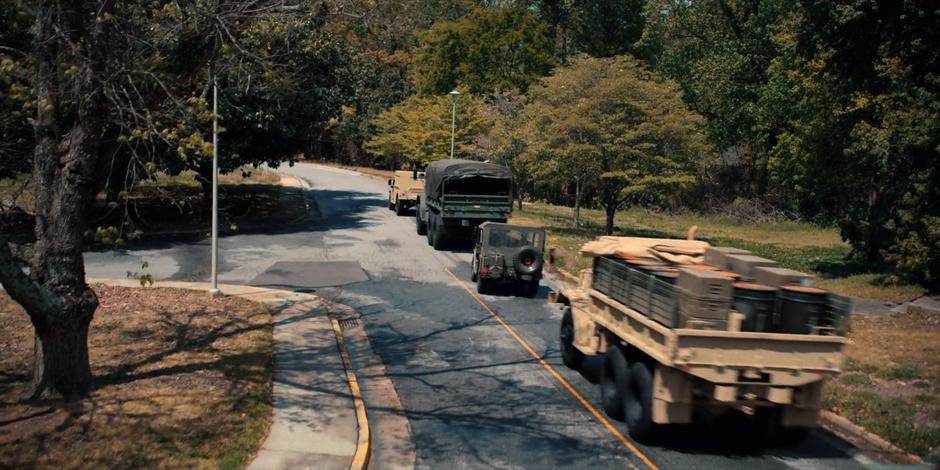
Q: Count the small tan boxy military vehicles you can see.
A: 1